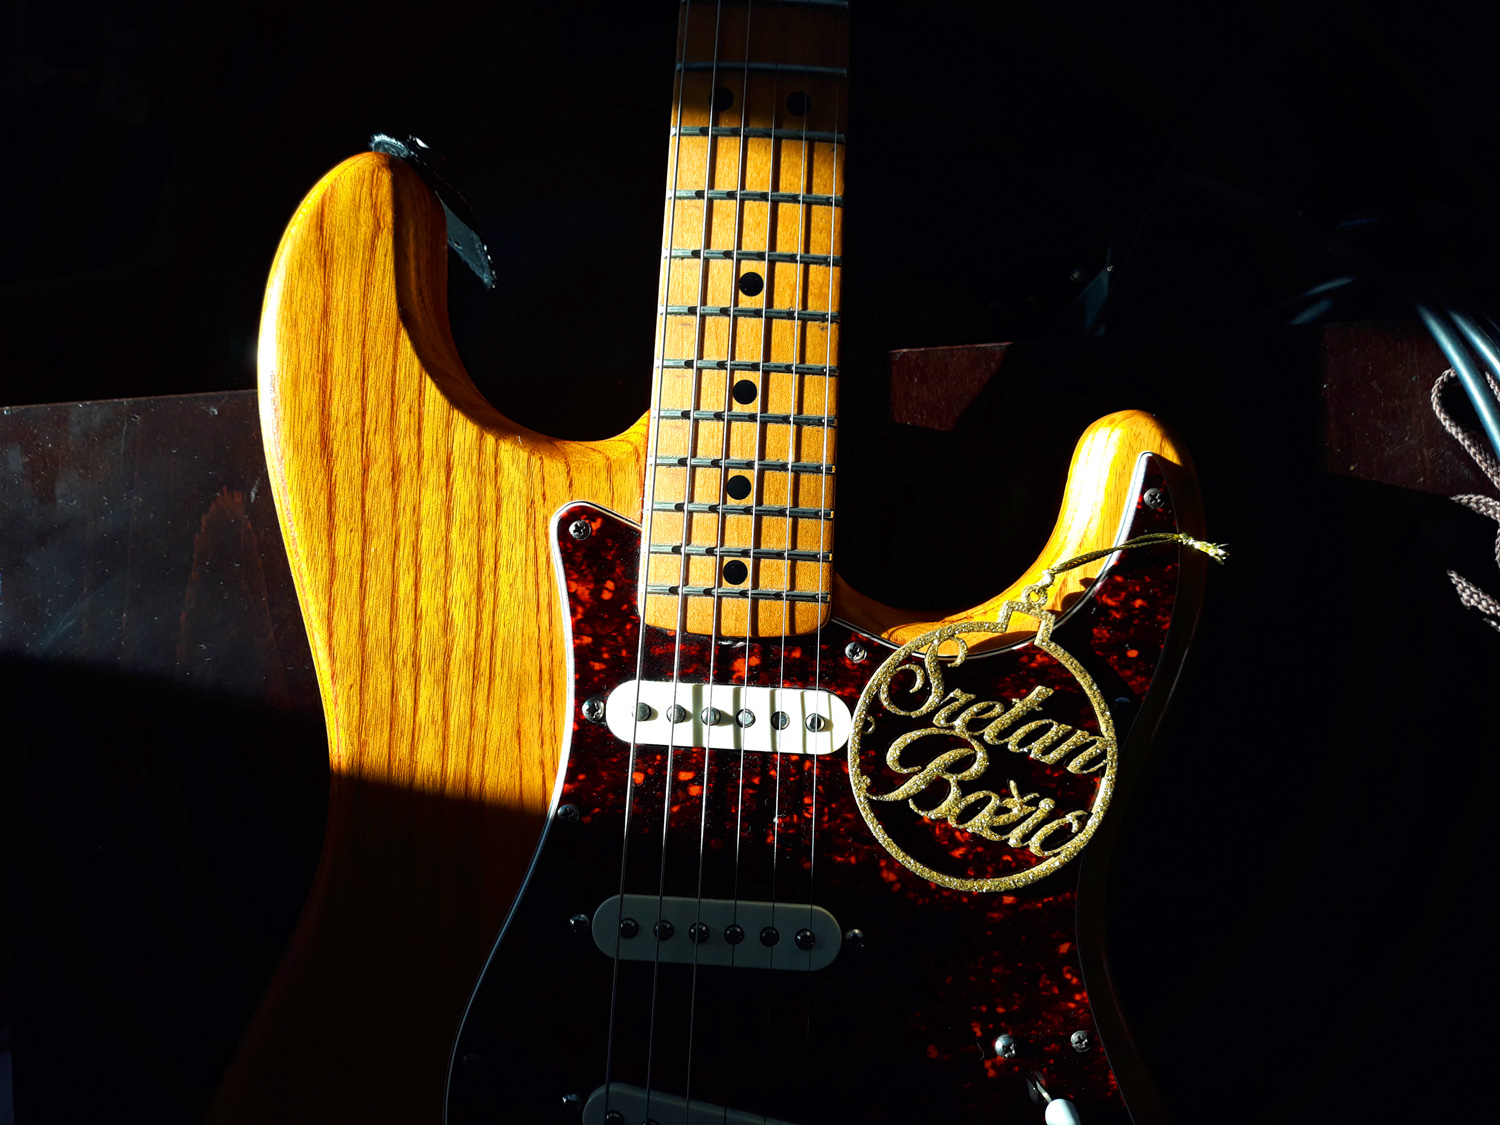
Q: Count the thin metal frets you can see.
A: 12